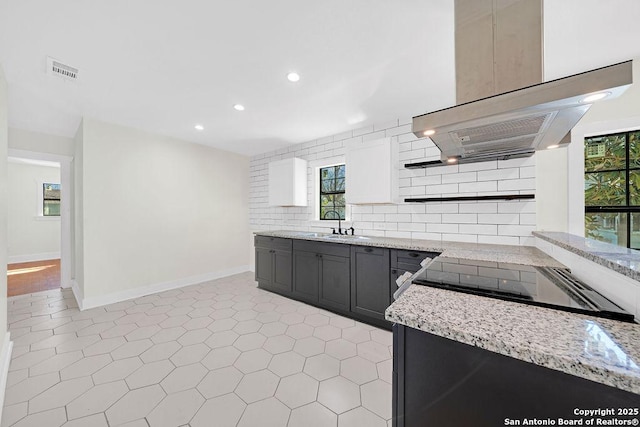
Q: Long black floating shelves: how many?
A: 2